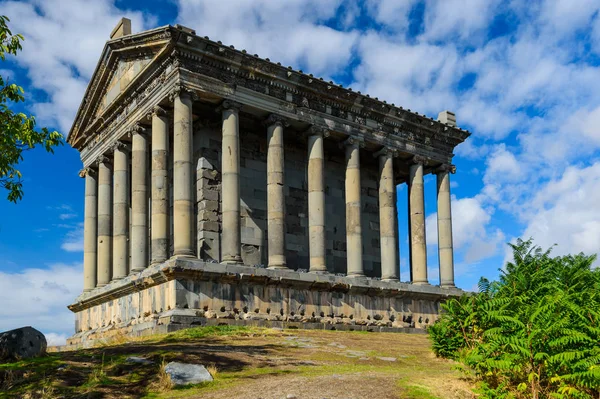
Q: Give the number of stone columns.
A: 13